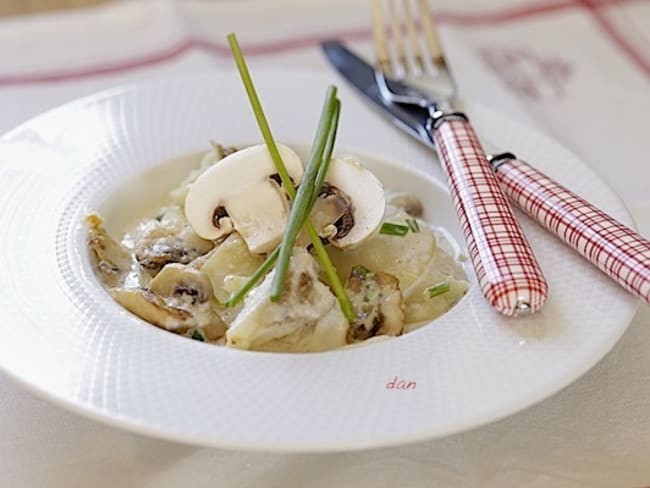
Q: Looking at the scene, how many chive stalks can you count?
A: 3